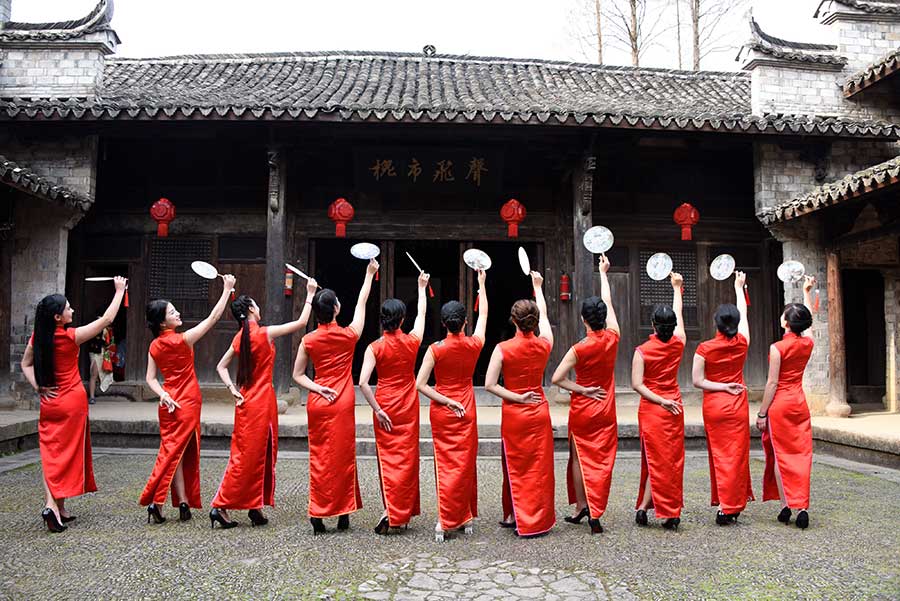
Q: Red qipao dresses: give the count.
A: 11